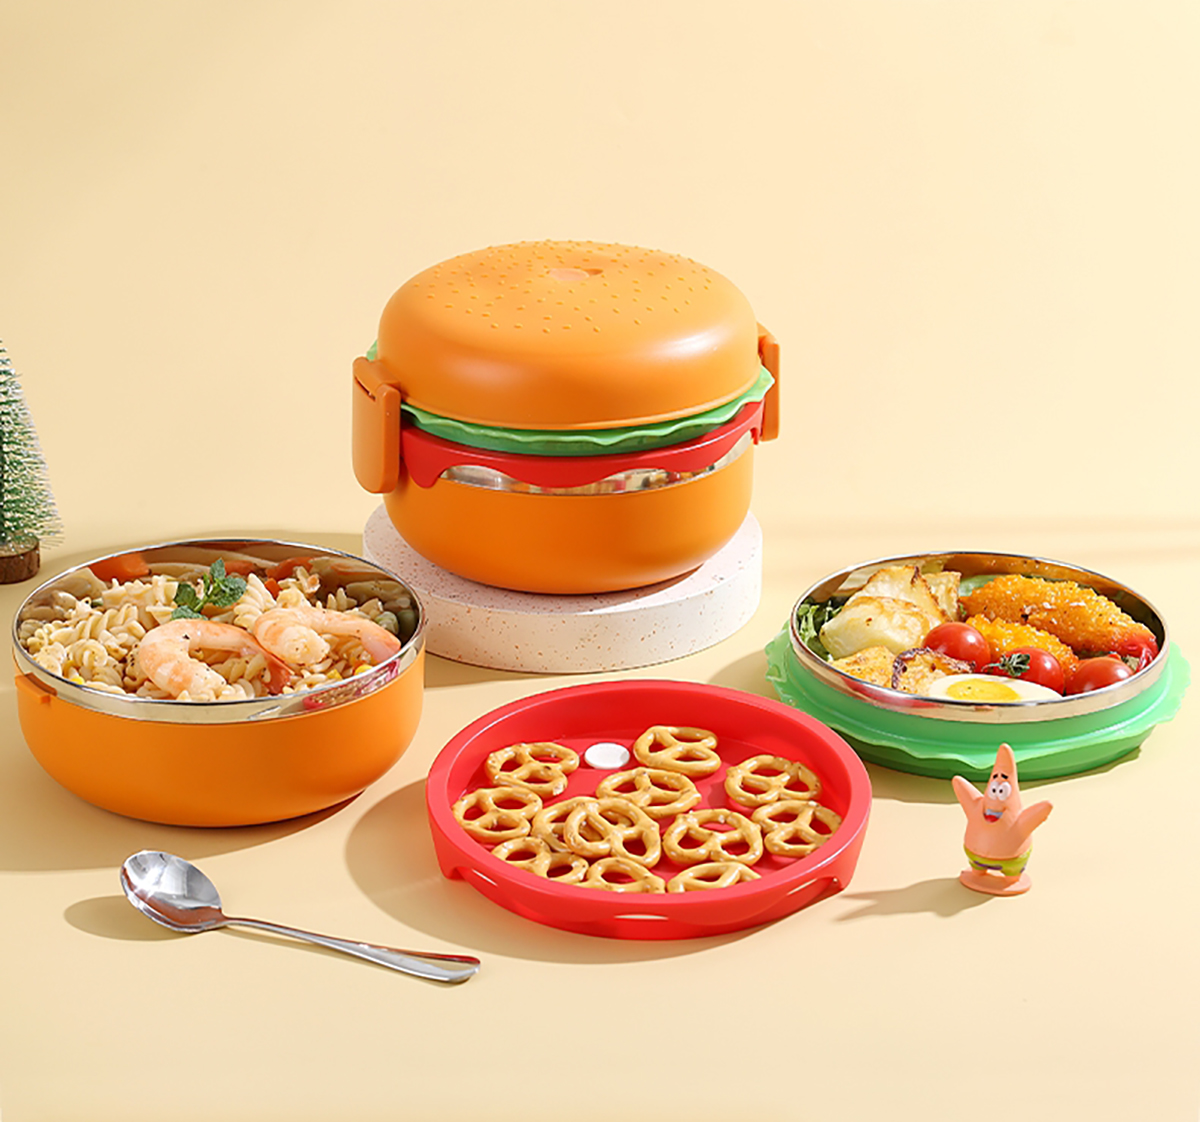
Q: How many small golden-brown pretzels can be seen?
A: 12